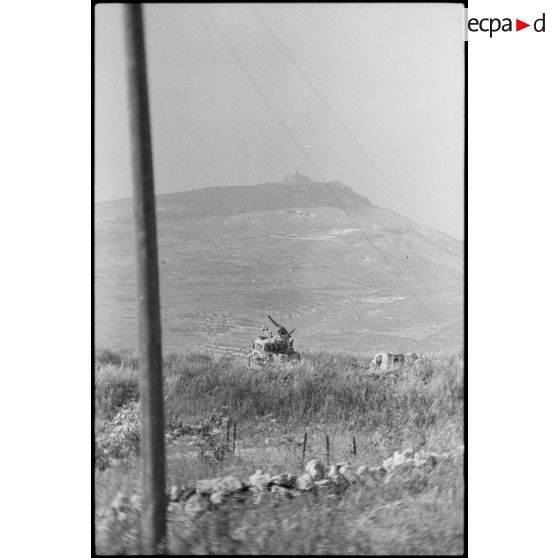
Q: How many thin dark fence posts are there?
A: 5